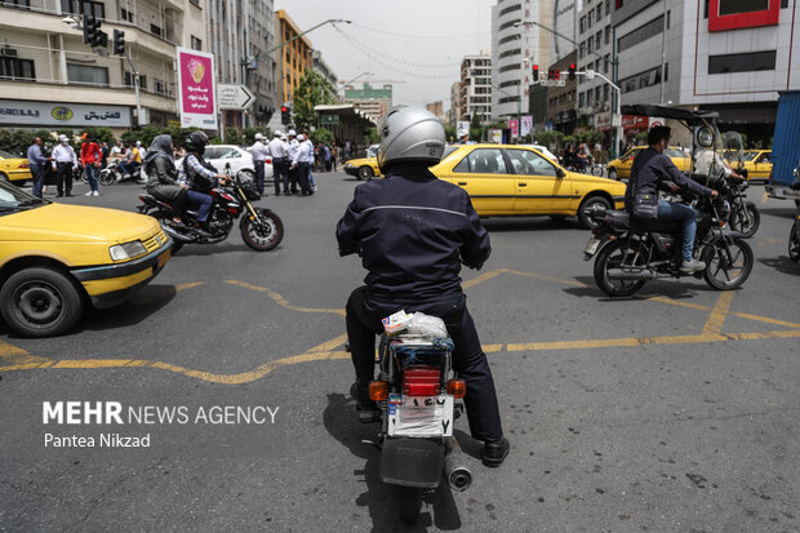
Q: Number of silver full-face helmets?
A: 1